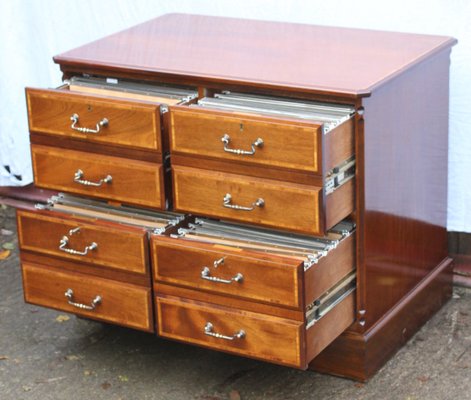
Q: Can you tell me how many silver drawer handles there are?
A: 8